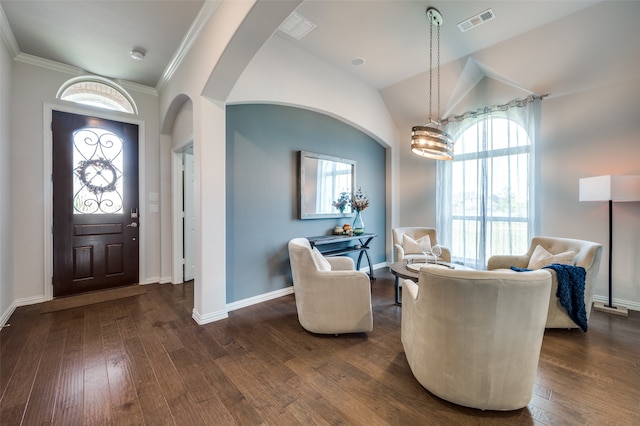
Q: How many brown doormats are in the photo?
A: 1